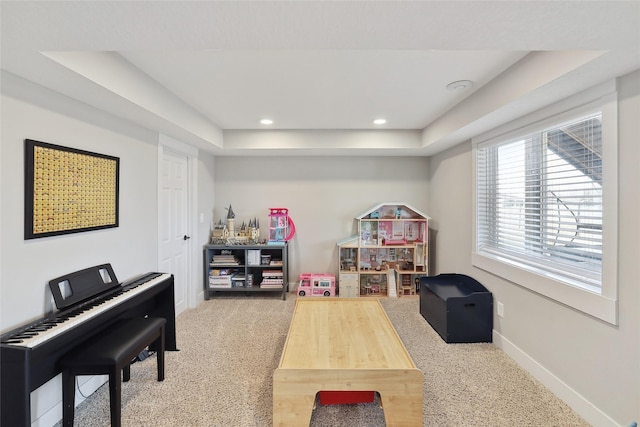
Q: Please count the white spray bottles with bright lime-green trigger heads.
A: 0